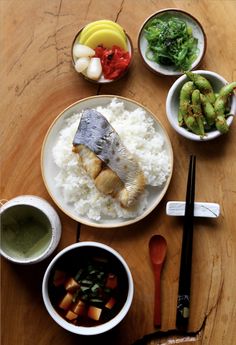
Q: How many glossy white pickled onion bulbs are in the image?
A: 3